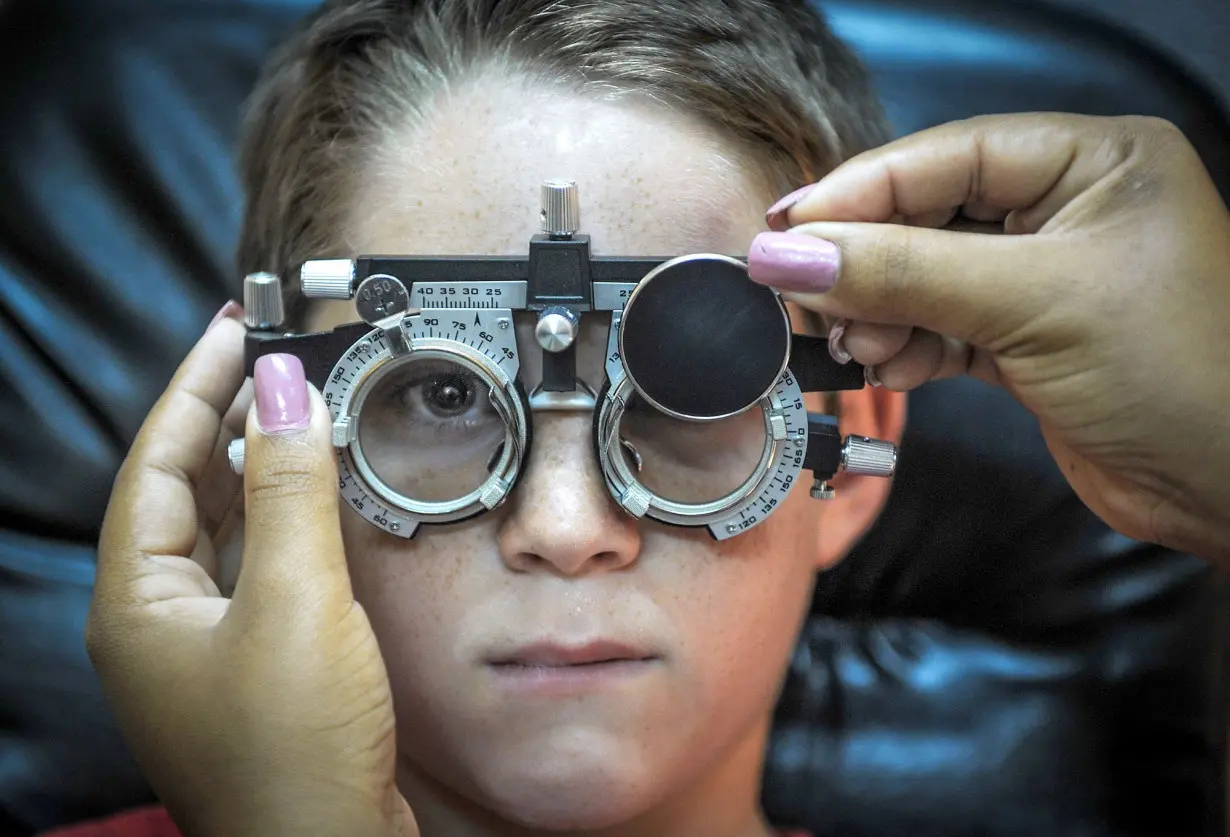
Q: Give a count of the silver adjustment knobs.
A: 7